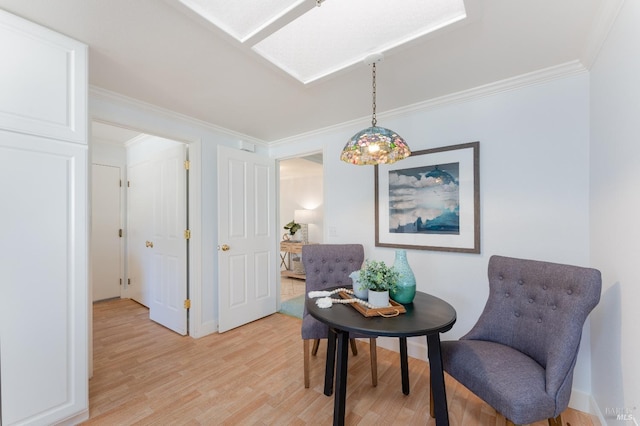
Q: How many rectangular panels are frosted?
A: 2